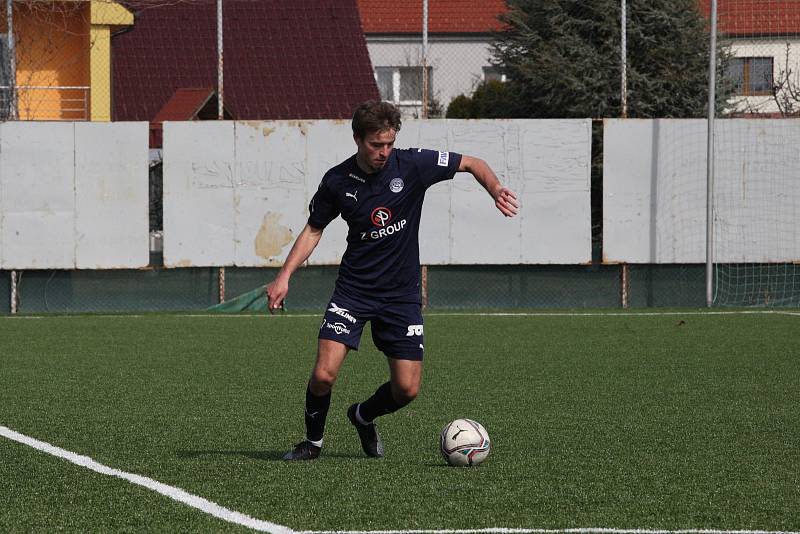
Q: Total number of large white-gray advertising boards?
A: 3